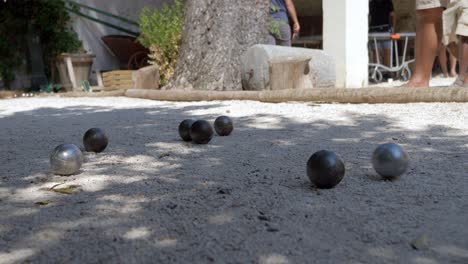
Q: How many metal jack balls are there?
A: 7